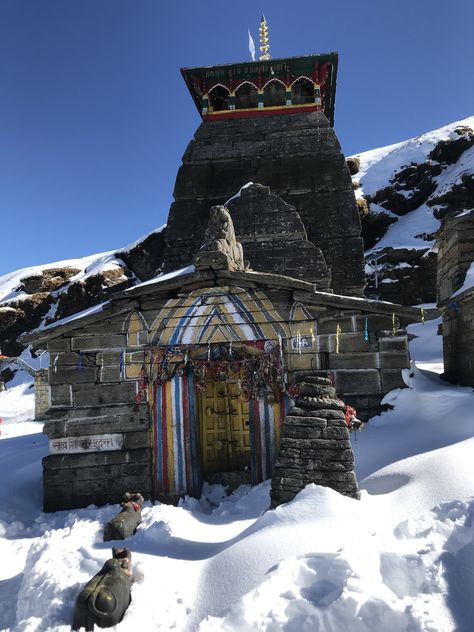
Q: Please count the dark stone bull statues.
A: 2